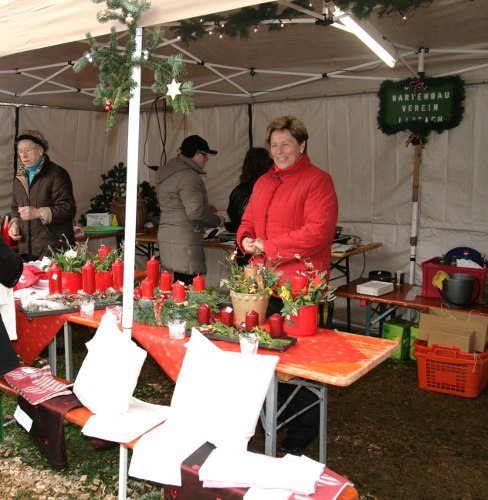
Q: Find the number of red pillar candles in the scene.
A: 14